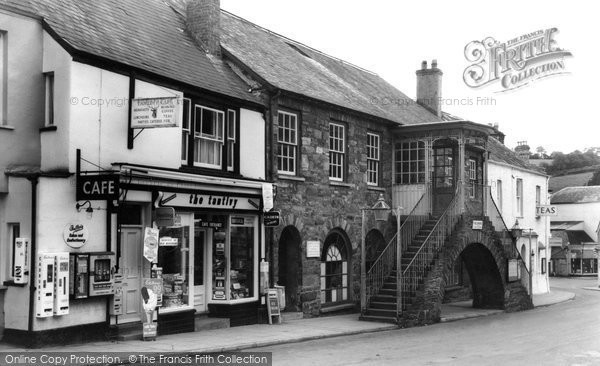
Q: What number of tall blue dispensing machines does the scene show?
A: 0